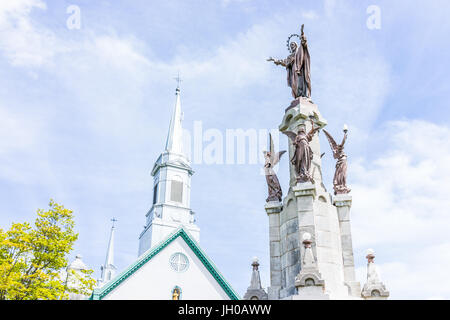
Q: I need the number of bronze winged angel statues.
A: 3